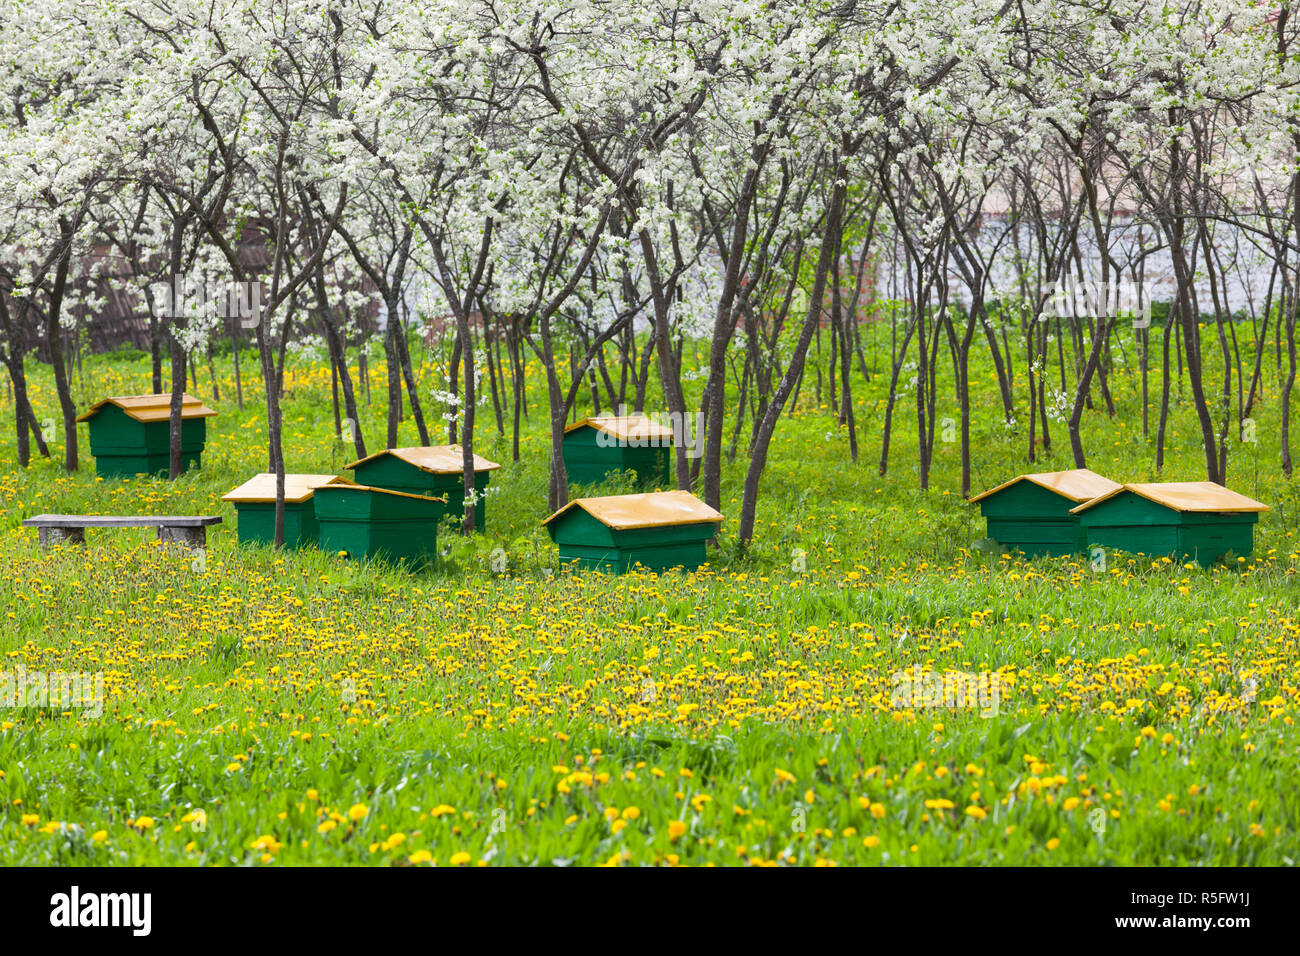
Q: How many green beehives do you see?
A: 8